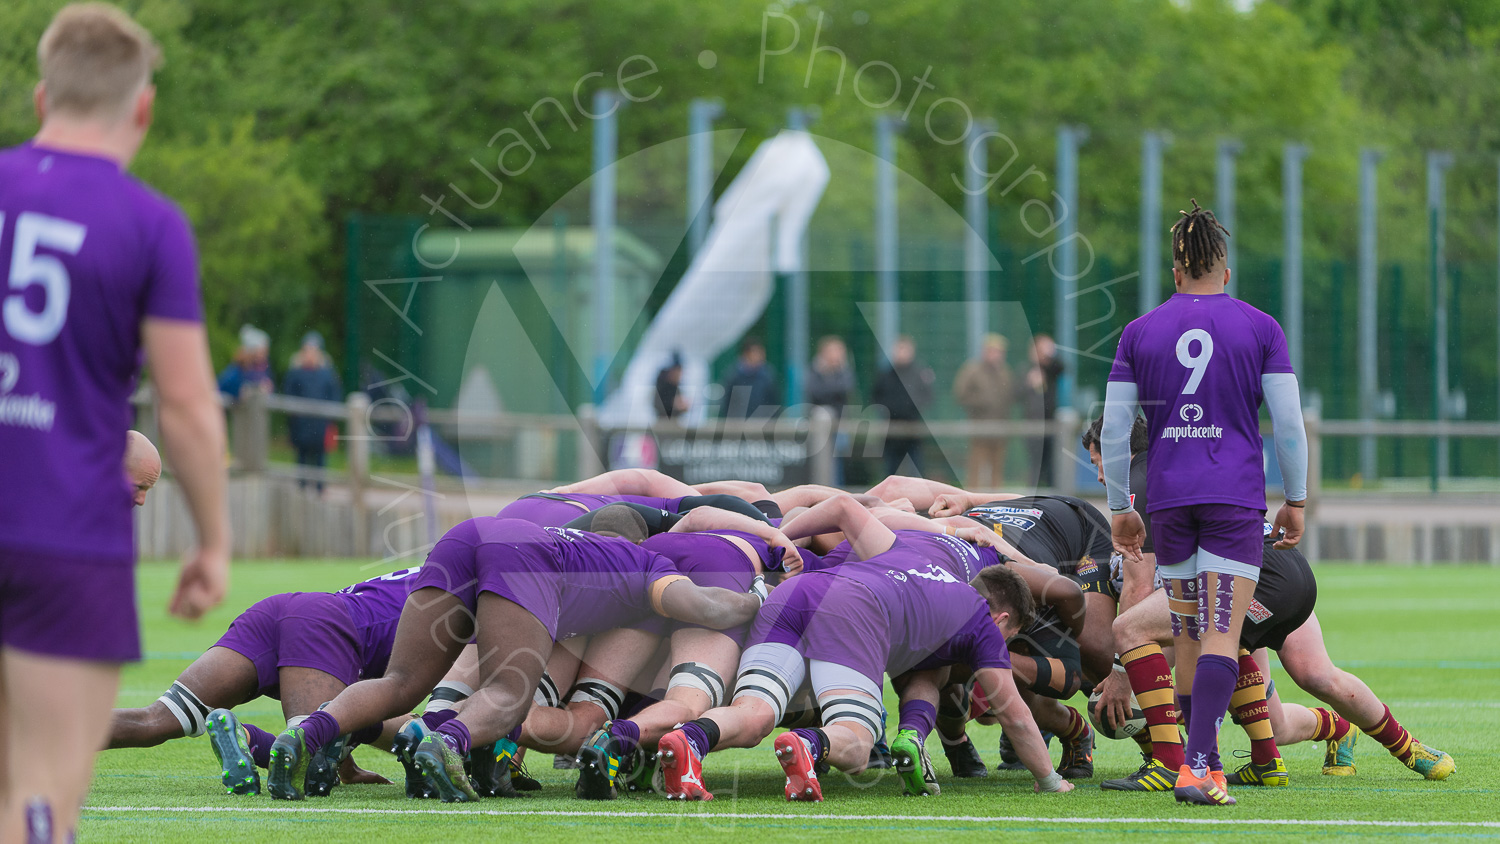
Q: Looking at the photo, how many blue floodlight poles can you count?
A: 11